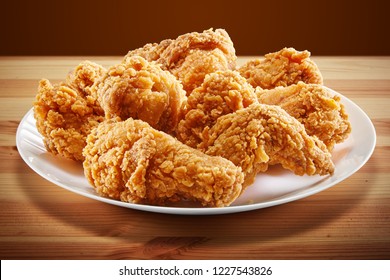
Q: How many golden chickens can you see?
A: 8